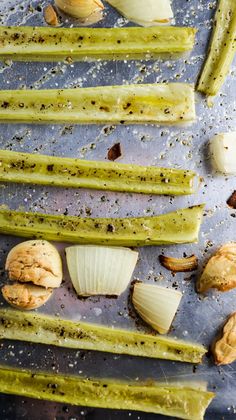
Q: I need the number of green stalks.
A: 7